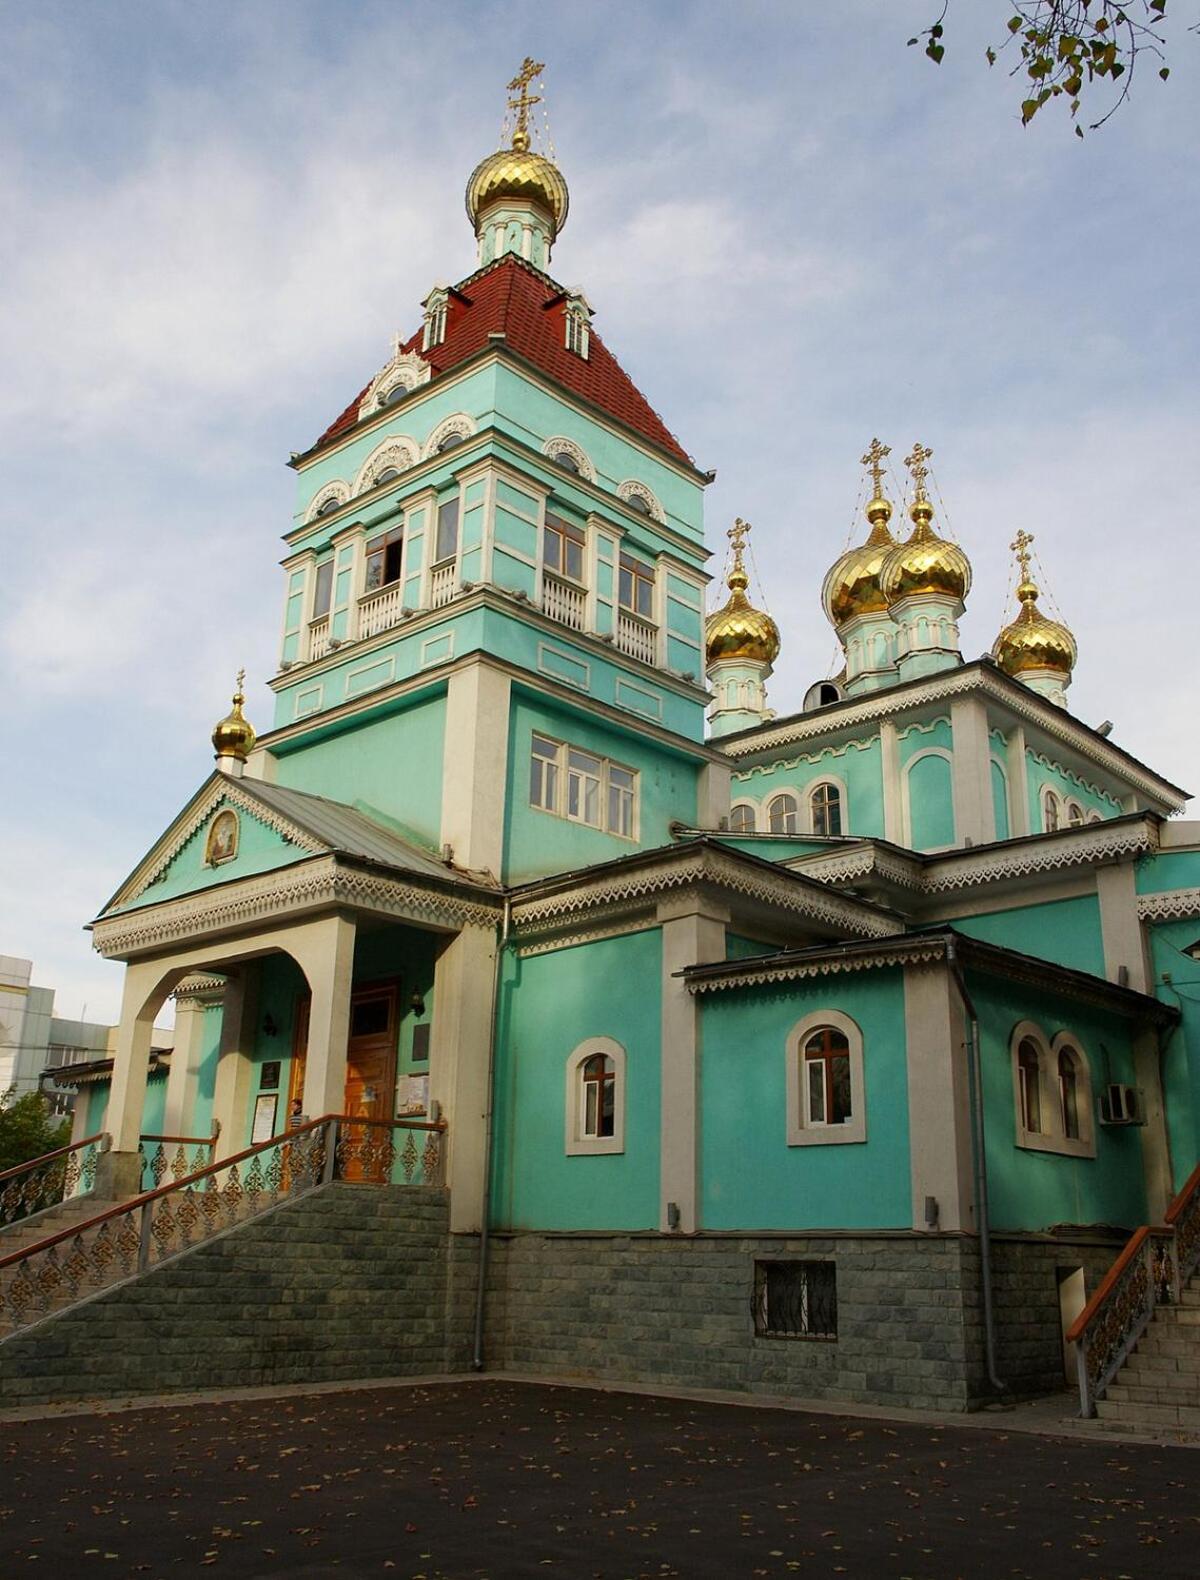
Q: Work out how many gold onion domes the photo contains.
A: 6